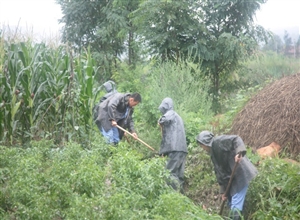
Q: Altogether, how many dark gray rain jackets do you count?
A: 4